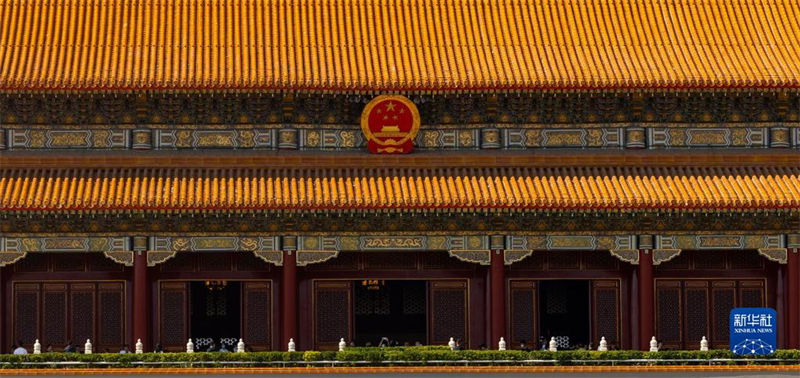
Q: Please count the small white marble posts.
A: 13